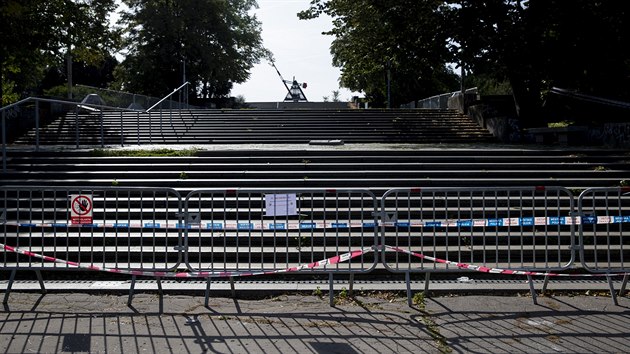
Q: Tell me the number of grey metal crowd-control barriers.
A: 4